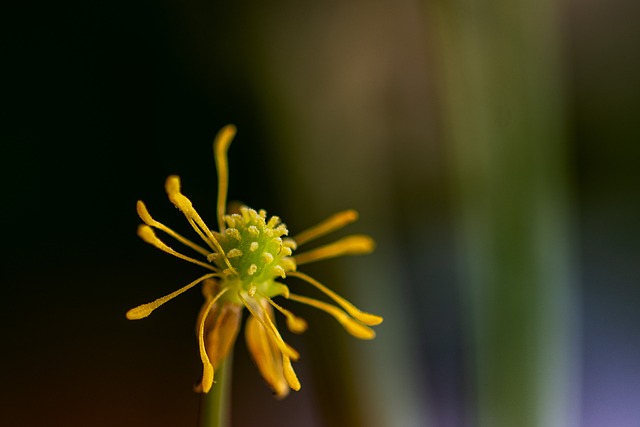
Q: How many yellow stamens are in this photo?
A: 14